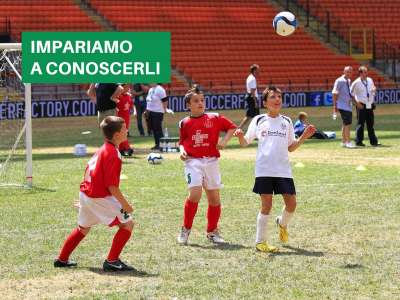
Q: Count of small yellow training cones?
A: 3